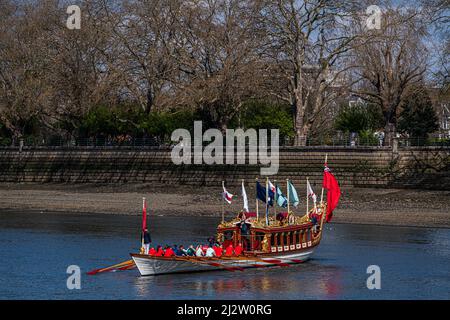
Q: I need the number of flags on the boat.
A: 9